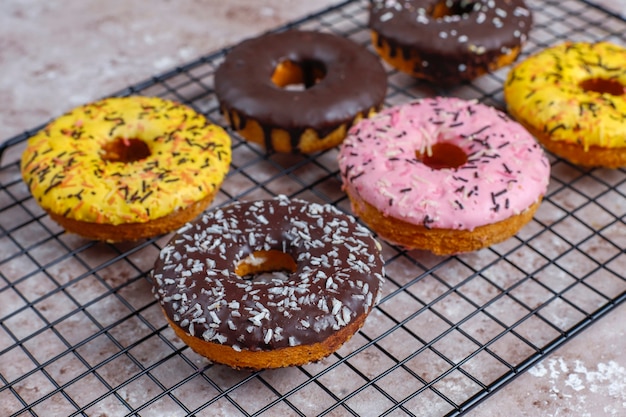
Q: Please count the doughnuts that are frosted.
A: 6